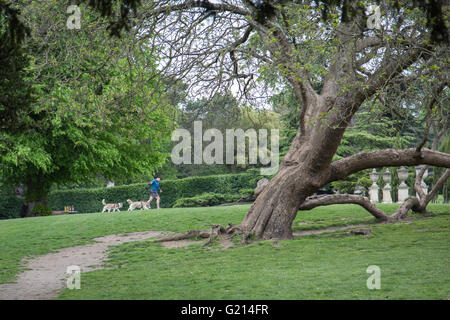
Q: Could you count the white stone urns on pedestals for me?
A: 4